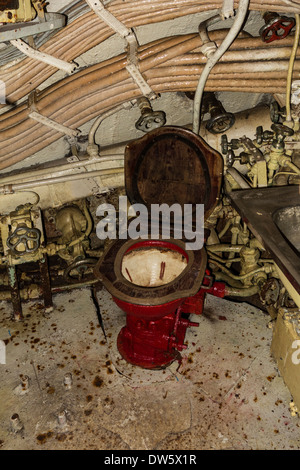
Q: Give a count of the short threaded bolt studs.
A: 4